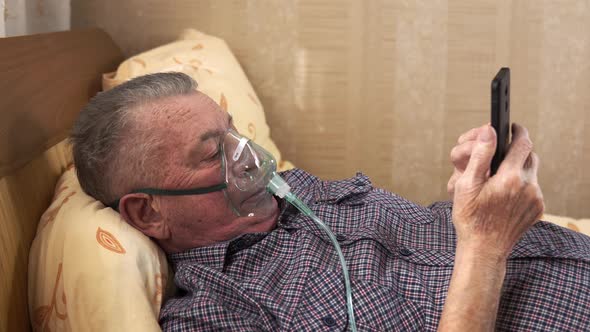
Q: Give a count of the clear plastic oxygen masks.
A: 1